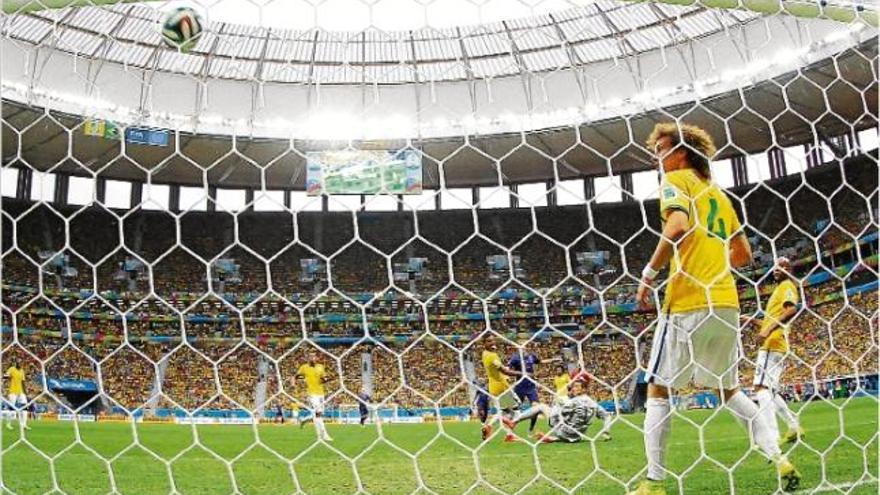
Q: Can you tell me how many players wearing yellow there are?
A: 6